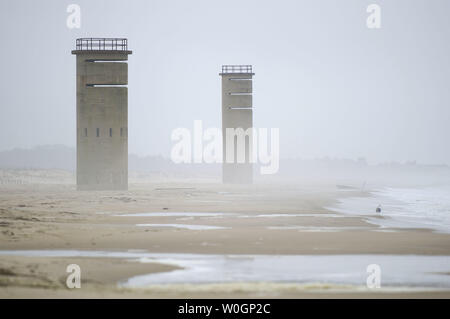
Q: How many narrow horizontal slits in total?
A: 5